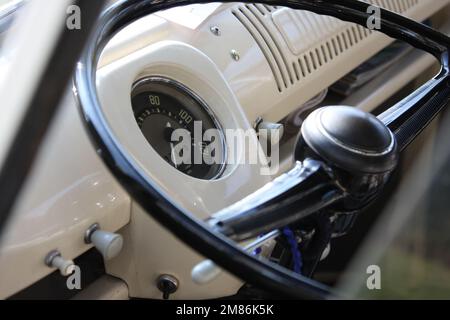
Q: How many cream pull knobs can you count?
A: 3